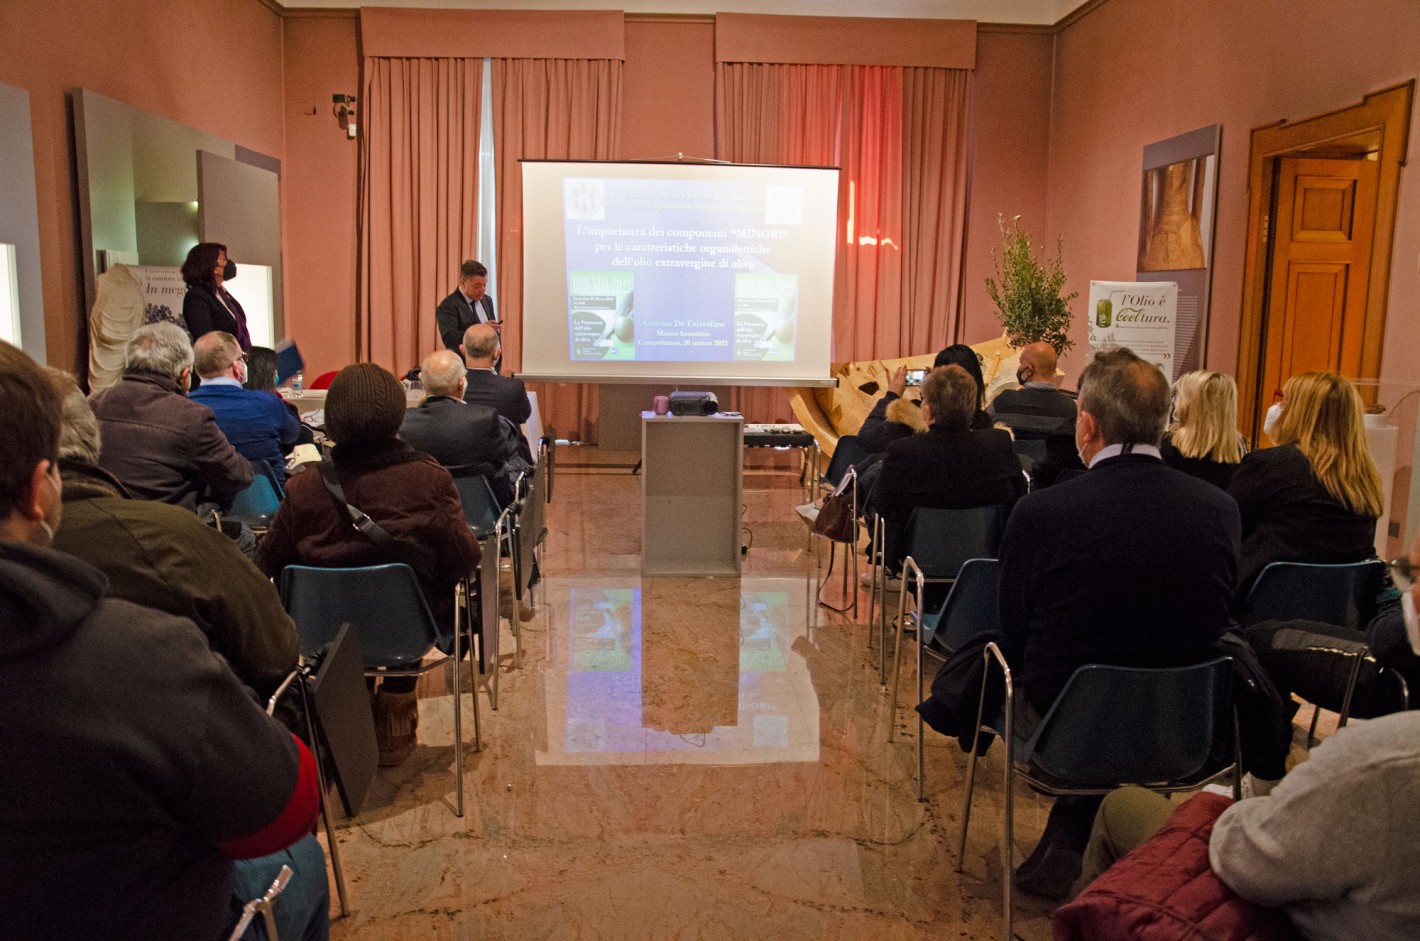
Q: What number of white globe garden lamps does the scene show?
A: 0